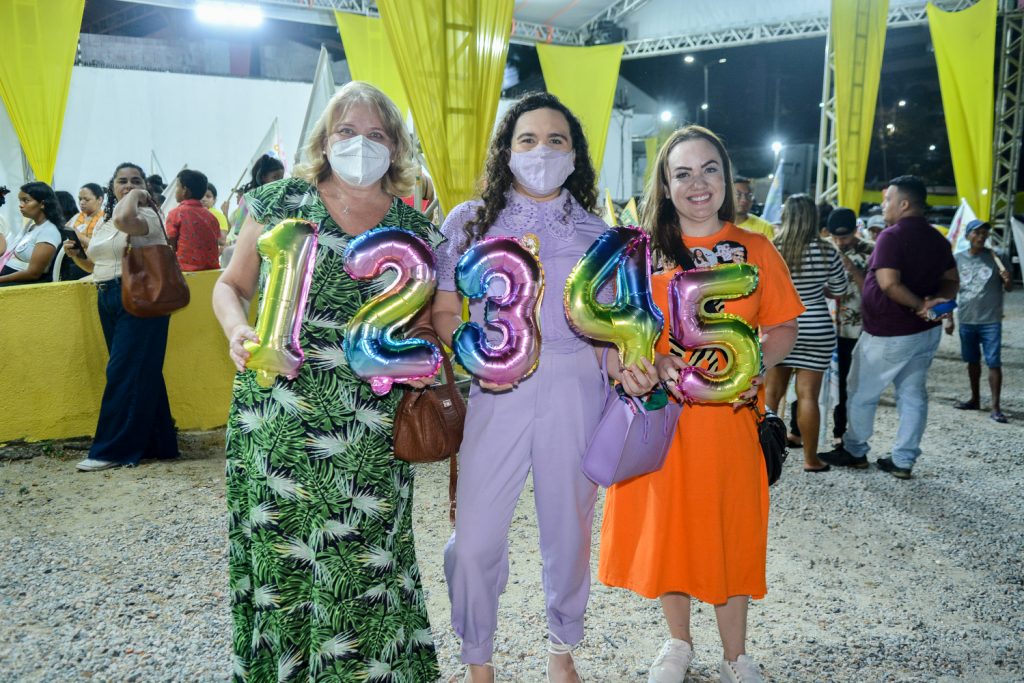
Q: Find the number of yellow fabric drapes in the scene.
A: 6